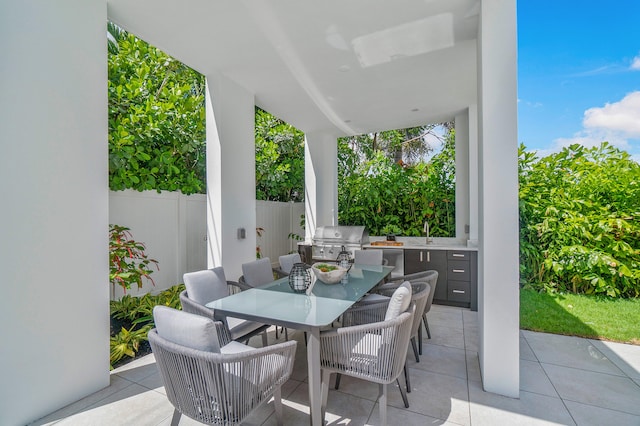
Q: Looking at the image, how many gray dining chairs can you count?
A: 8